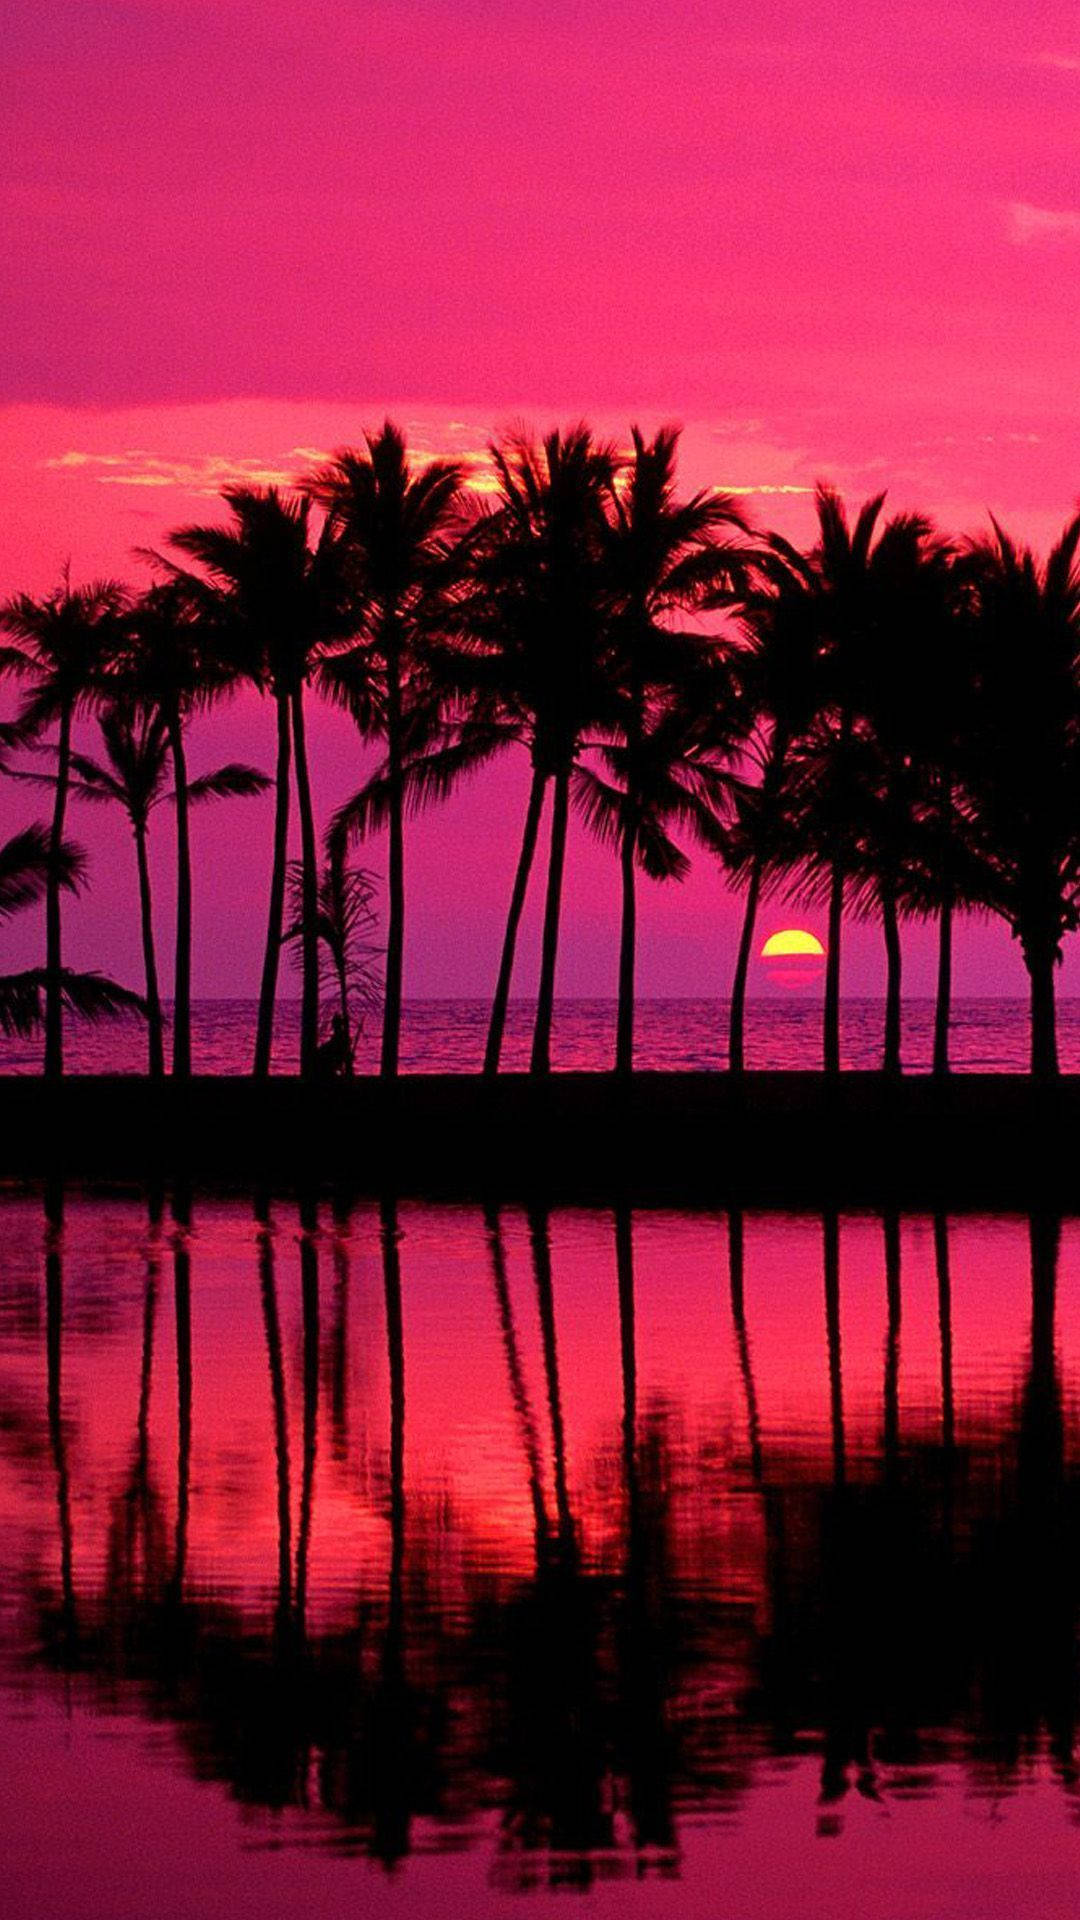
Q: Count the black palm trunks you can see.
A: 14